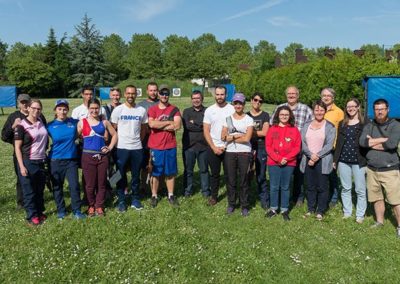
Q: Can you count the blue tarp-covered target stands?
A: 4